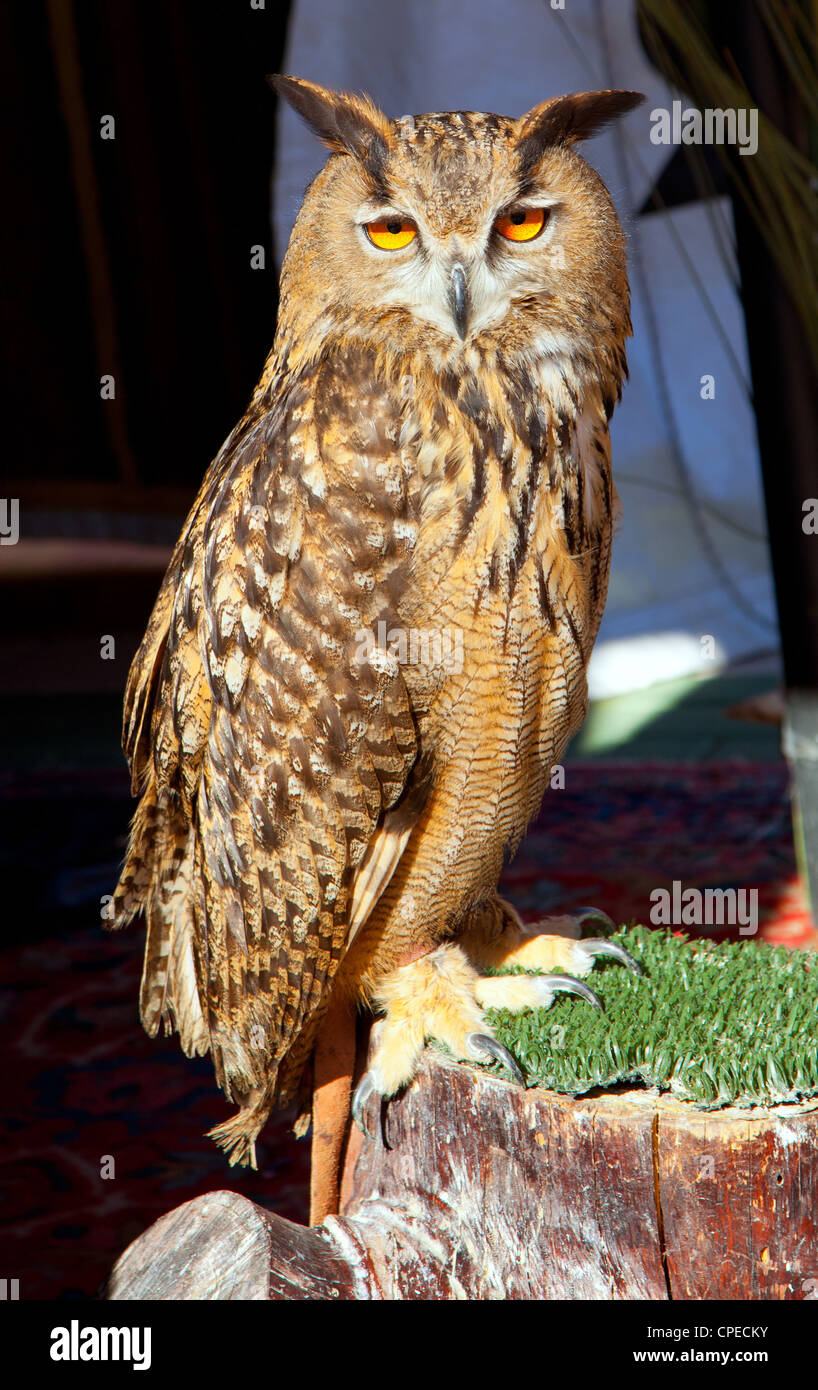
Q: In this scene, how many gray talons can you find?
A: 5